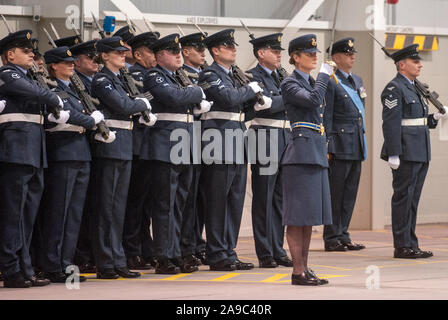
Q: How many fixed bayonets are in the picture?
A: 11